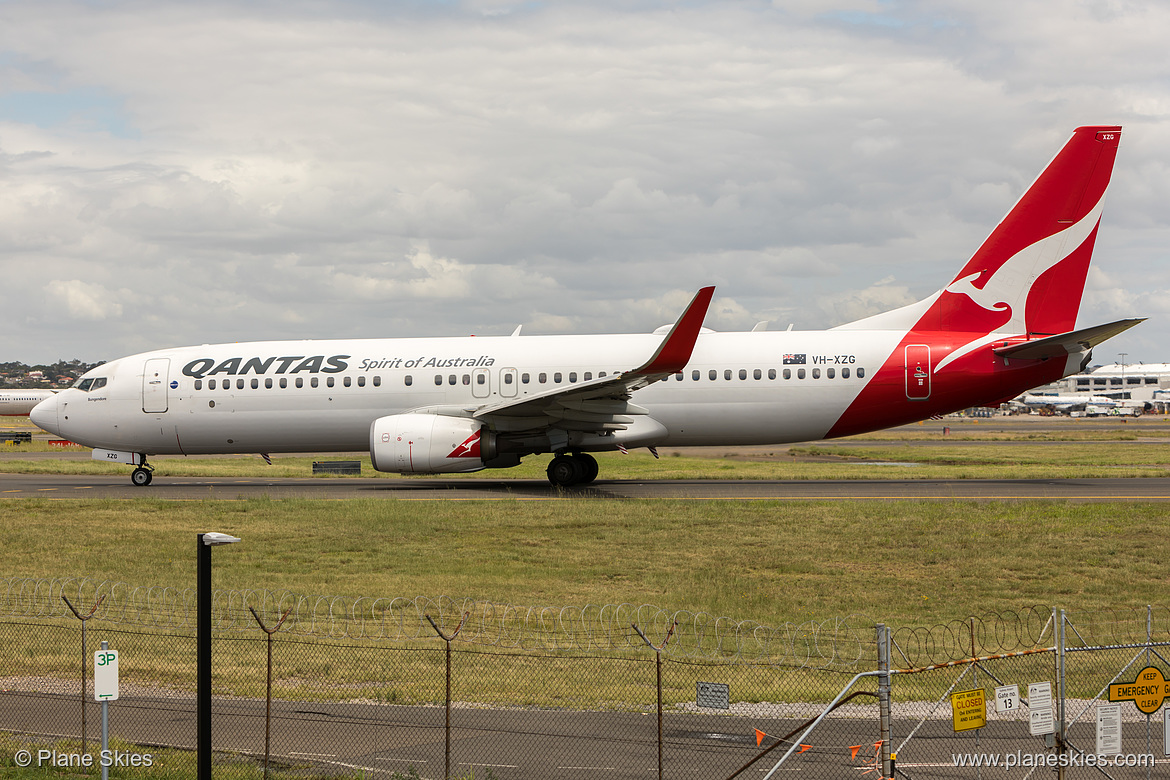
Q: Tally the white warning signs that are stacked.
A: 2